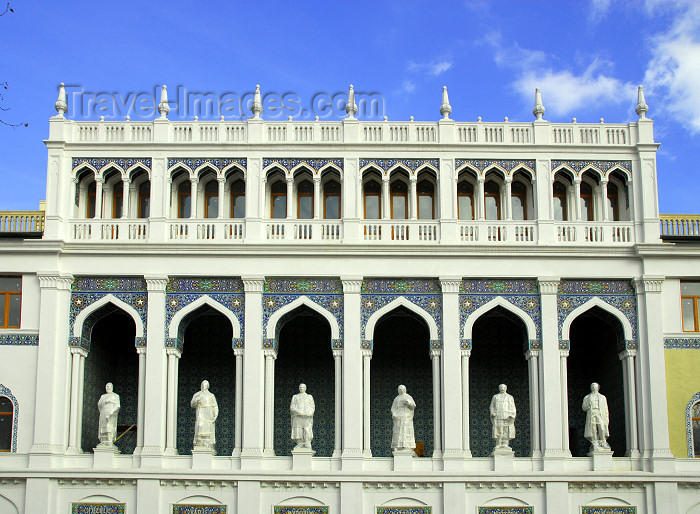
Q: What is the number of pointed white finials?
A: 7